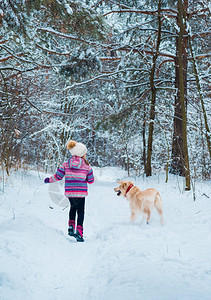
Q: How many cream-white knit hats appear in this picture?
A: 1